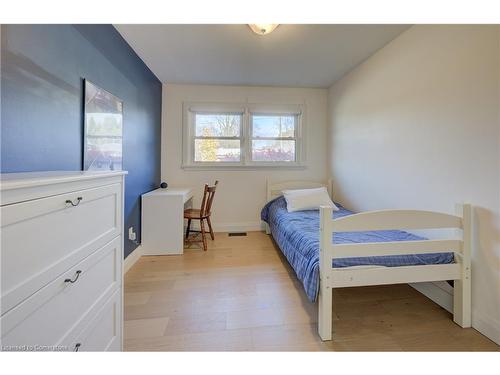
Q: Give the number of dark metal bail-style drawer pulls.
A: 3